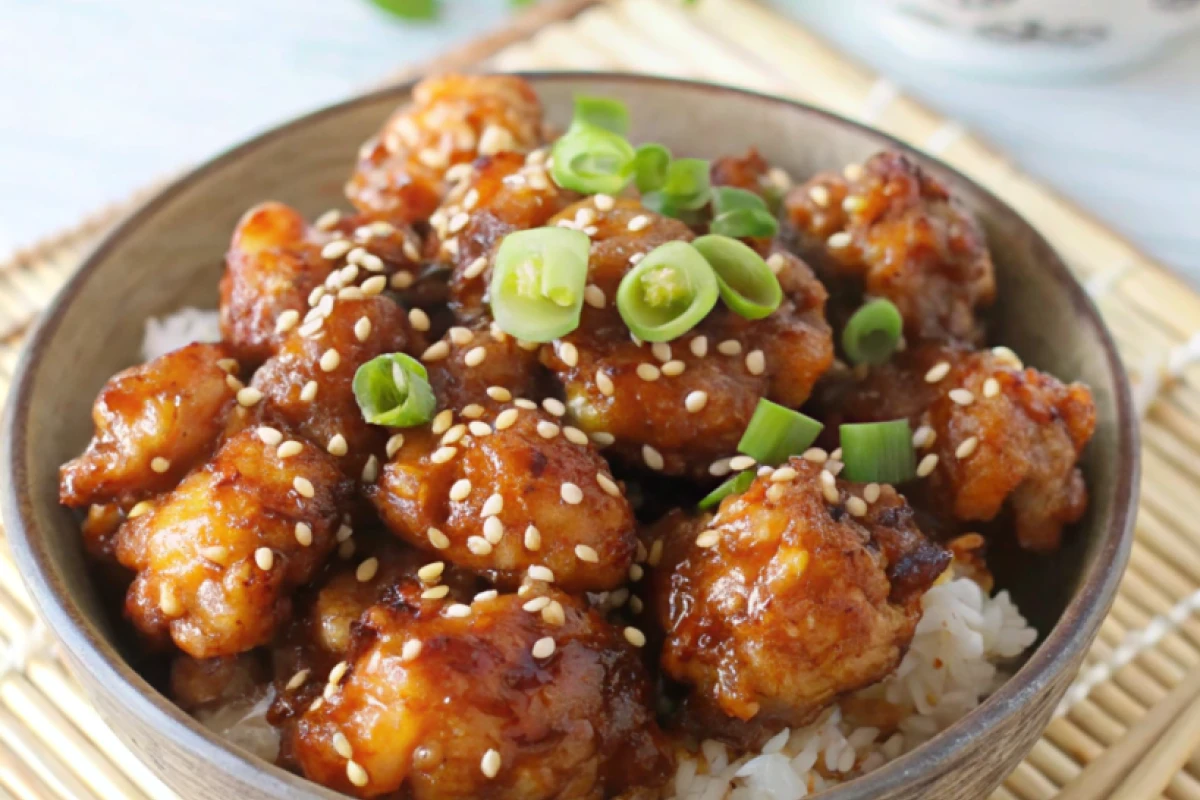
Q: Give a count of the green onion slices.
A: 13